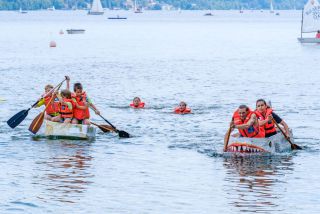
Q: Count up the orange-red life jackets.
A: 7